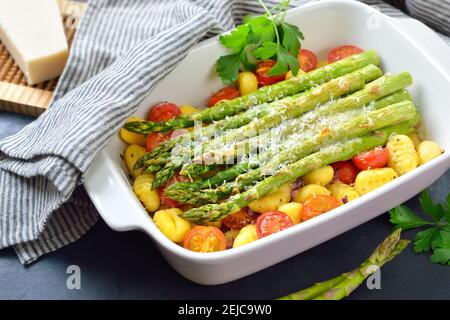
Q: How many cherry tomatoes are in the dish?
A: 13